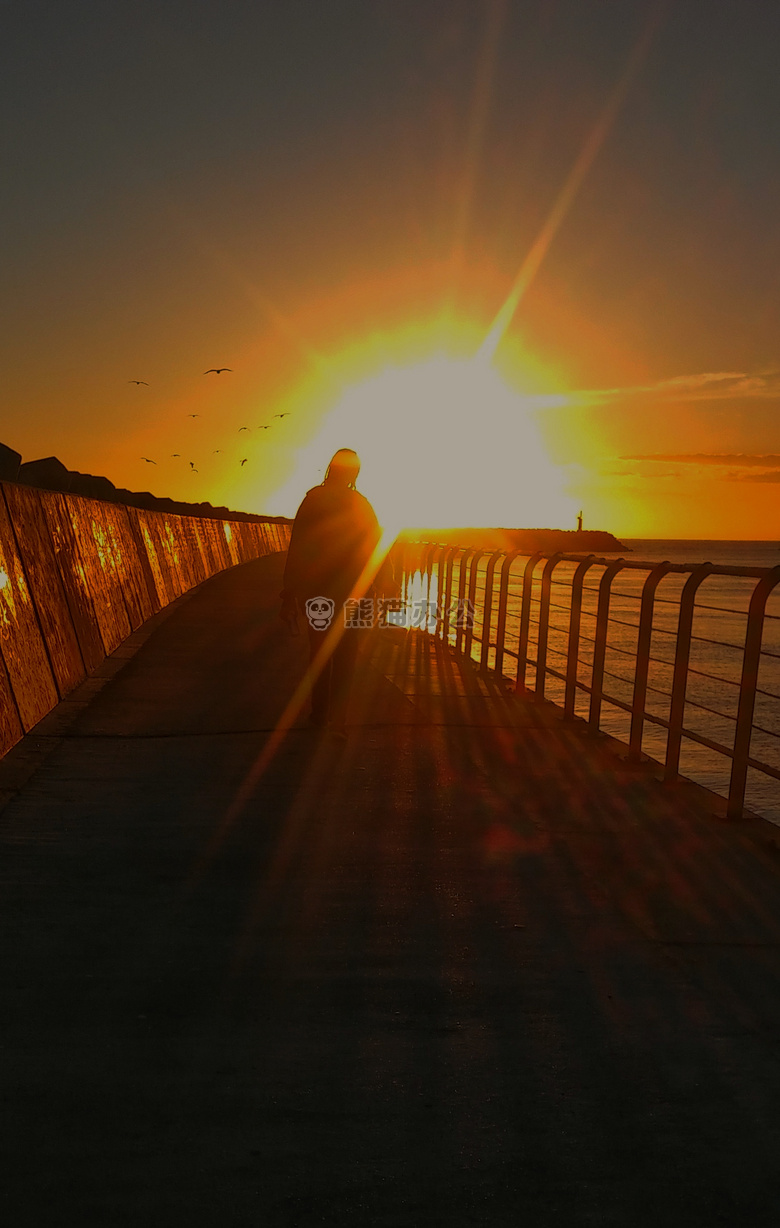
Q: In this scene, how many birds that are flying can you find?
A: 12